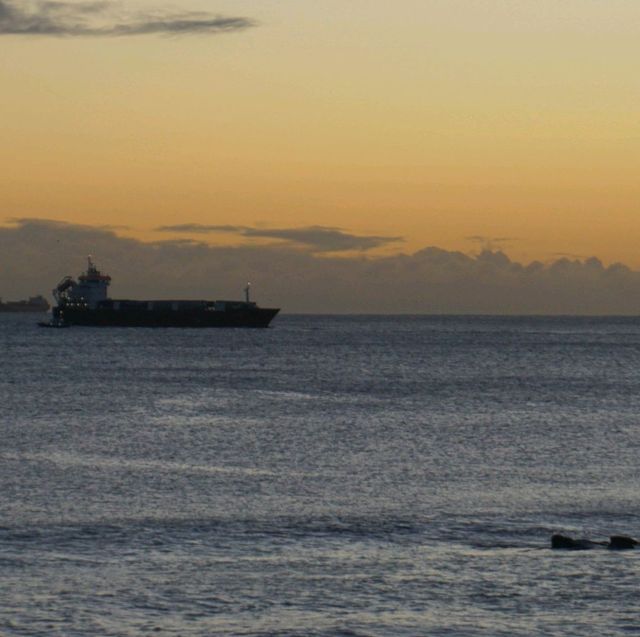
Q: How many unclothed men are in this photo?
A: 0